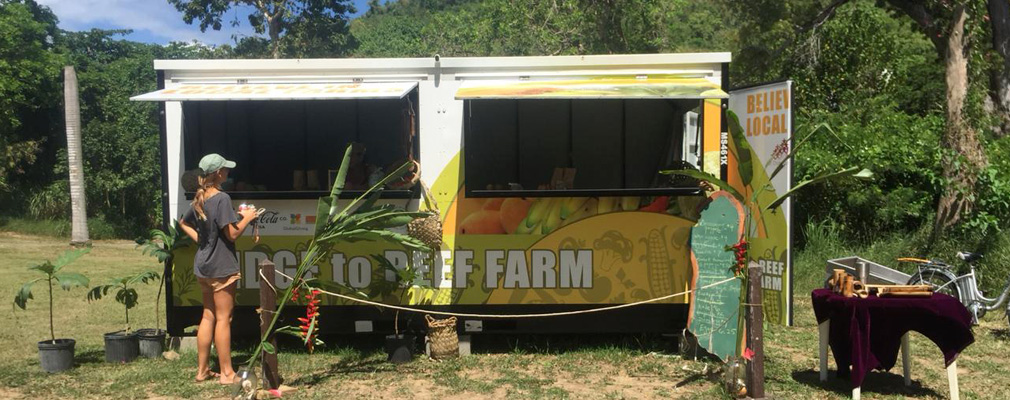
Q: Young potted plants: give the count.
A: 4